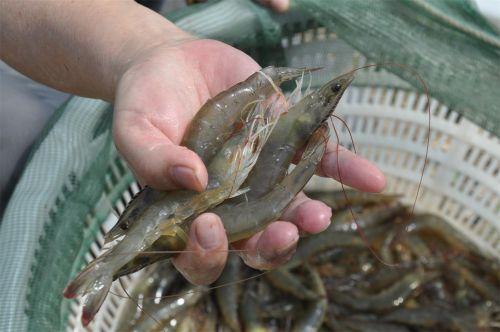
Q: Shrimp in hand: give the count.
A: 4